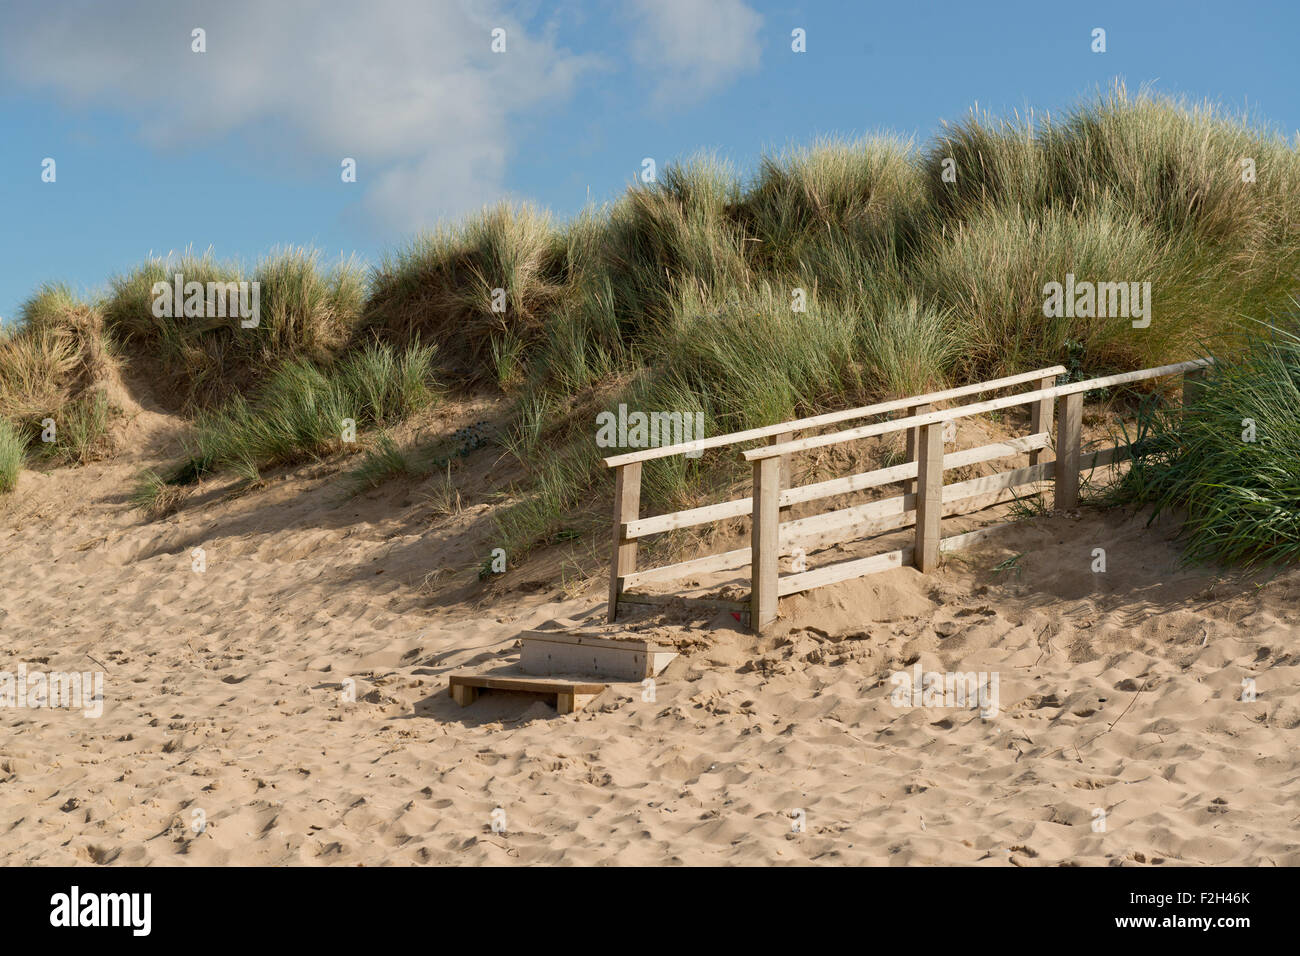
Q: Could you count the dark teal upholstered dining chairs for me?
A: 0